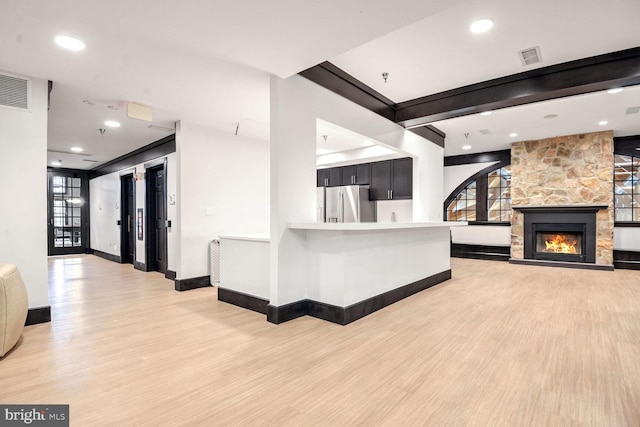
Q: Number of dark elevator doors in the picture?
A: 2